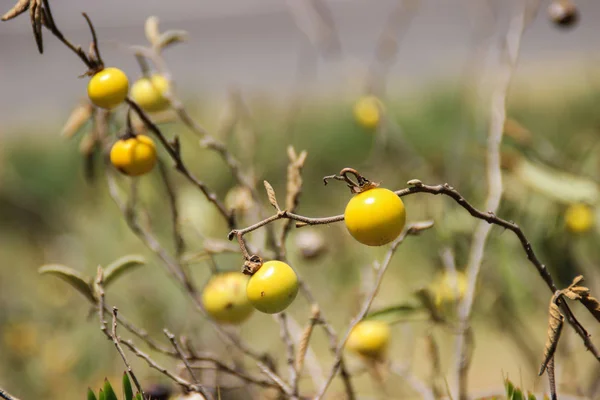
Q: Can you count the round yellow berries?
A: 10